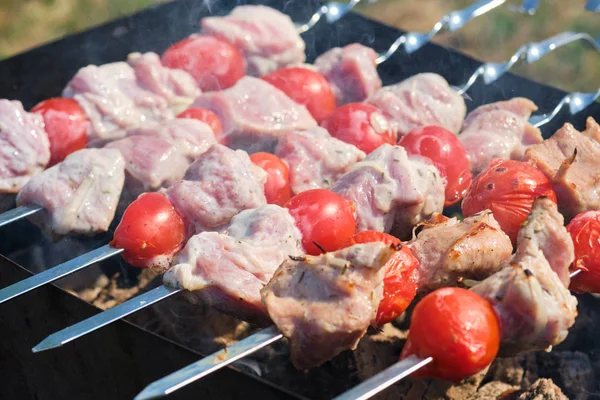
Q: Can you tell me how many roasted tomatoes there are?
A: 13